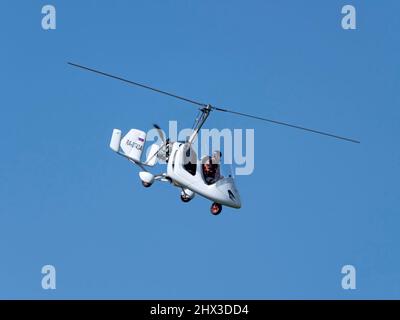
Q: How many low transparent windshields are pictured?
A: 1